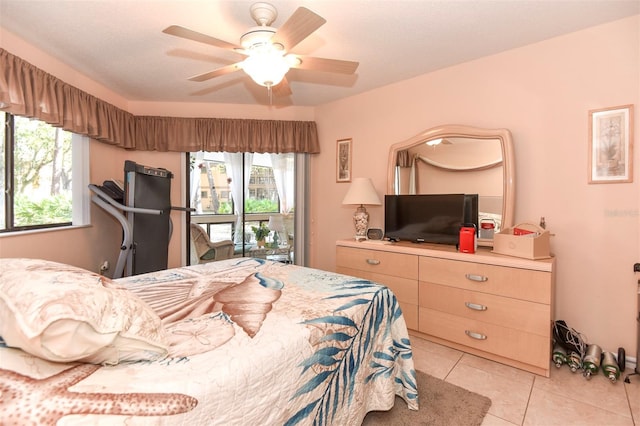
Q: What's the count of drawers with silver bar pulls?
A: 4